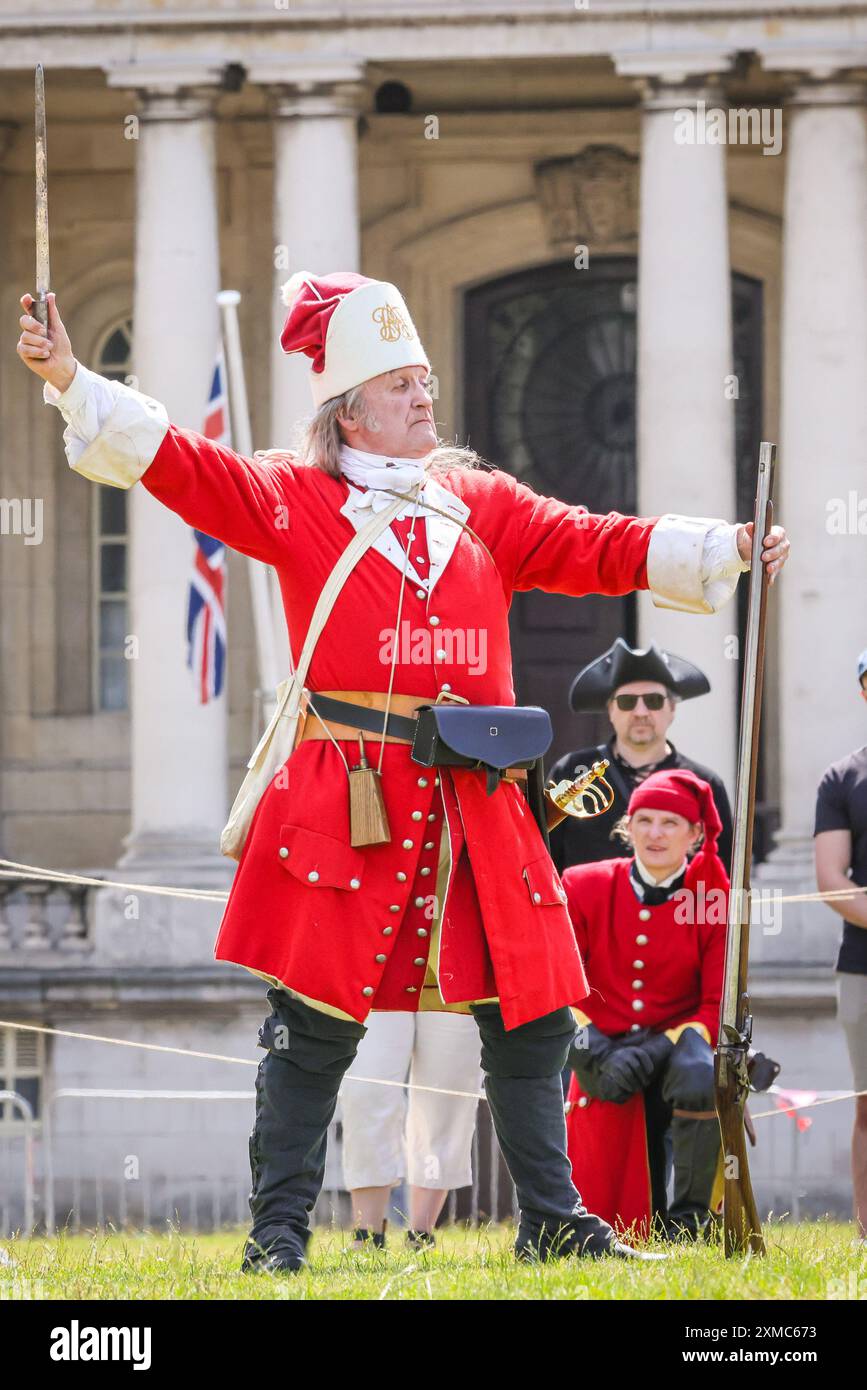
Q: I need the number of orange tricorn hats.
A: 0